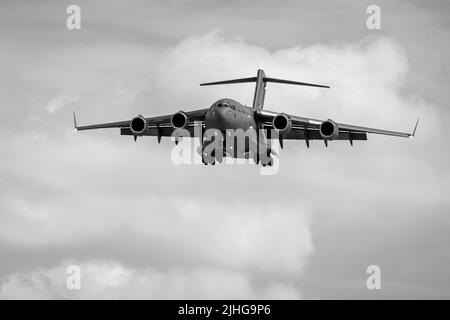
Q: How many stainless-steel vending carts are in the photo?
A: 0